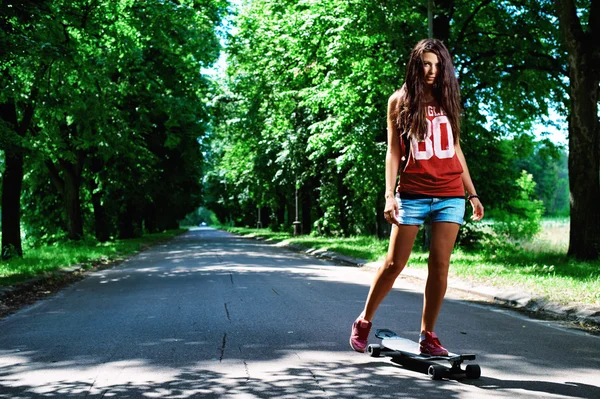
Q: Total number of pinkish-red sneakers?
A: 2